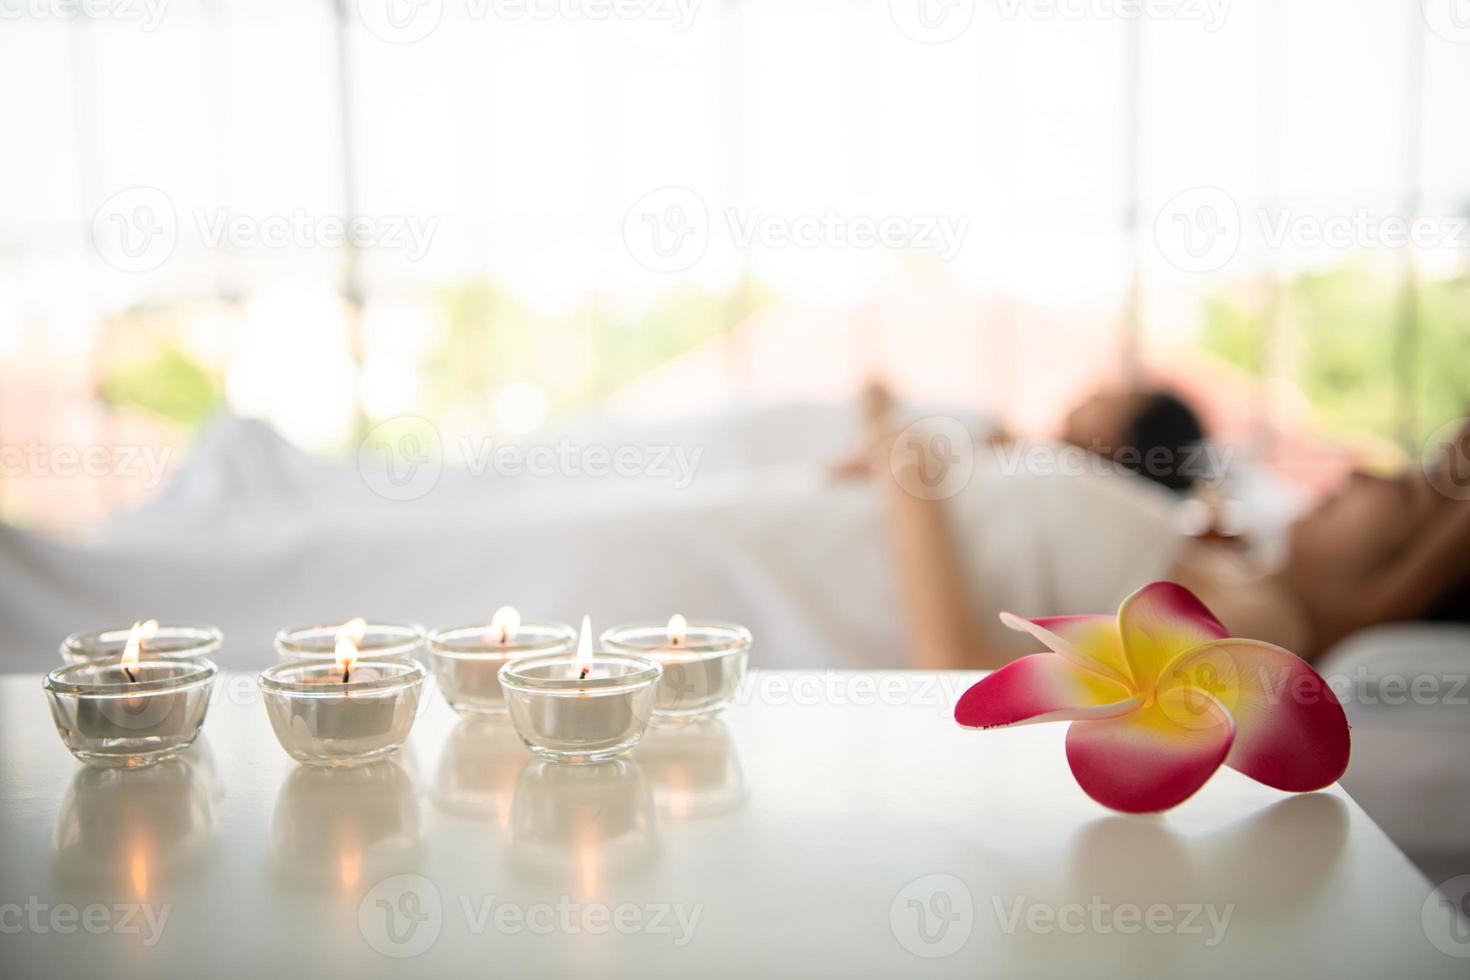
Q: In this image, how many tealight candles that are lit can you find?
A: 7